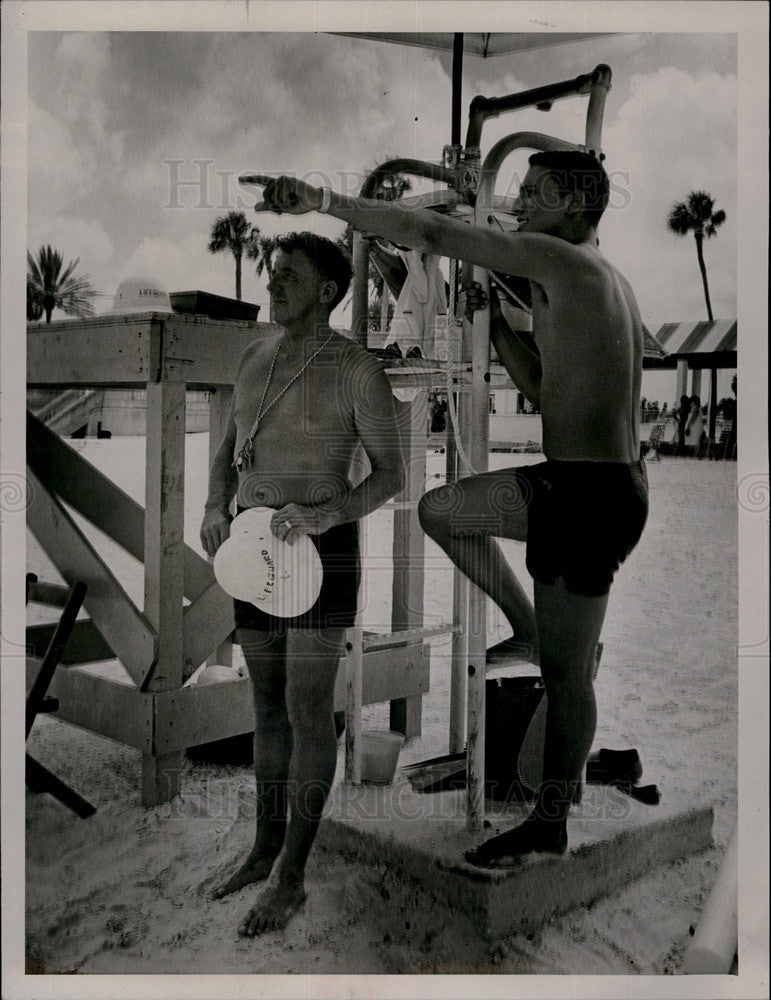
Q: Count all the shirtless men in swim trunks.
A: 2